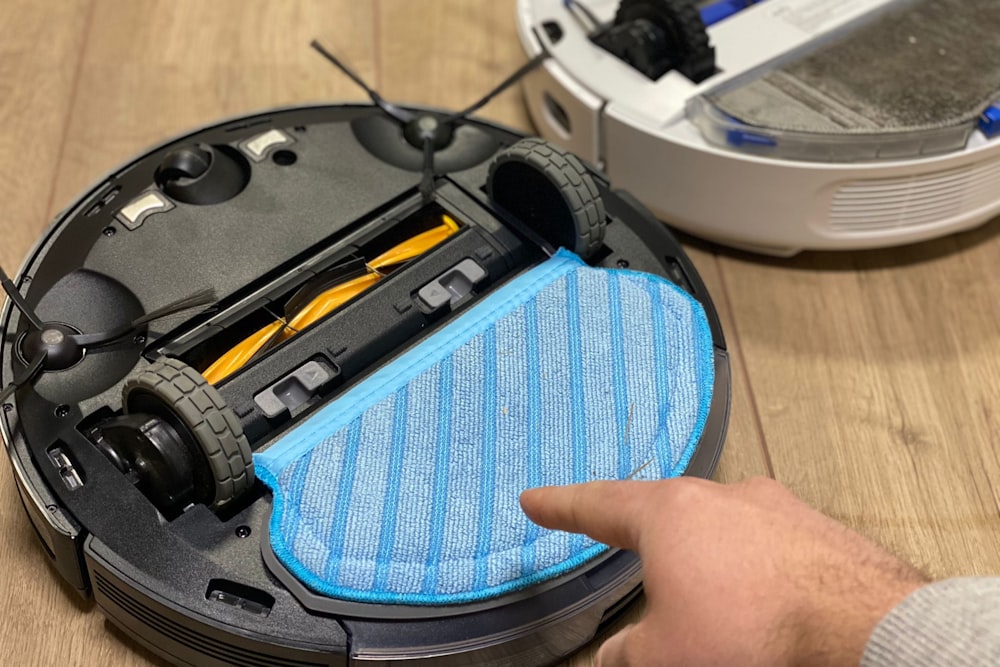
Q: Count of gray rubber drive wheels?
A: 2